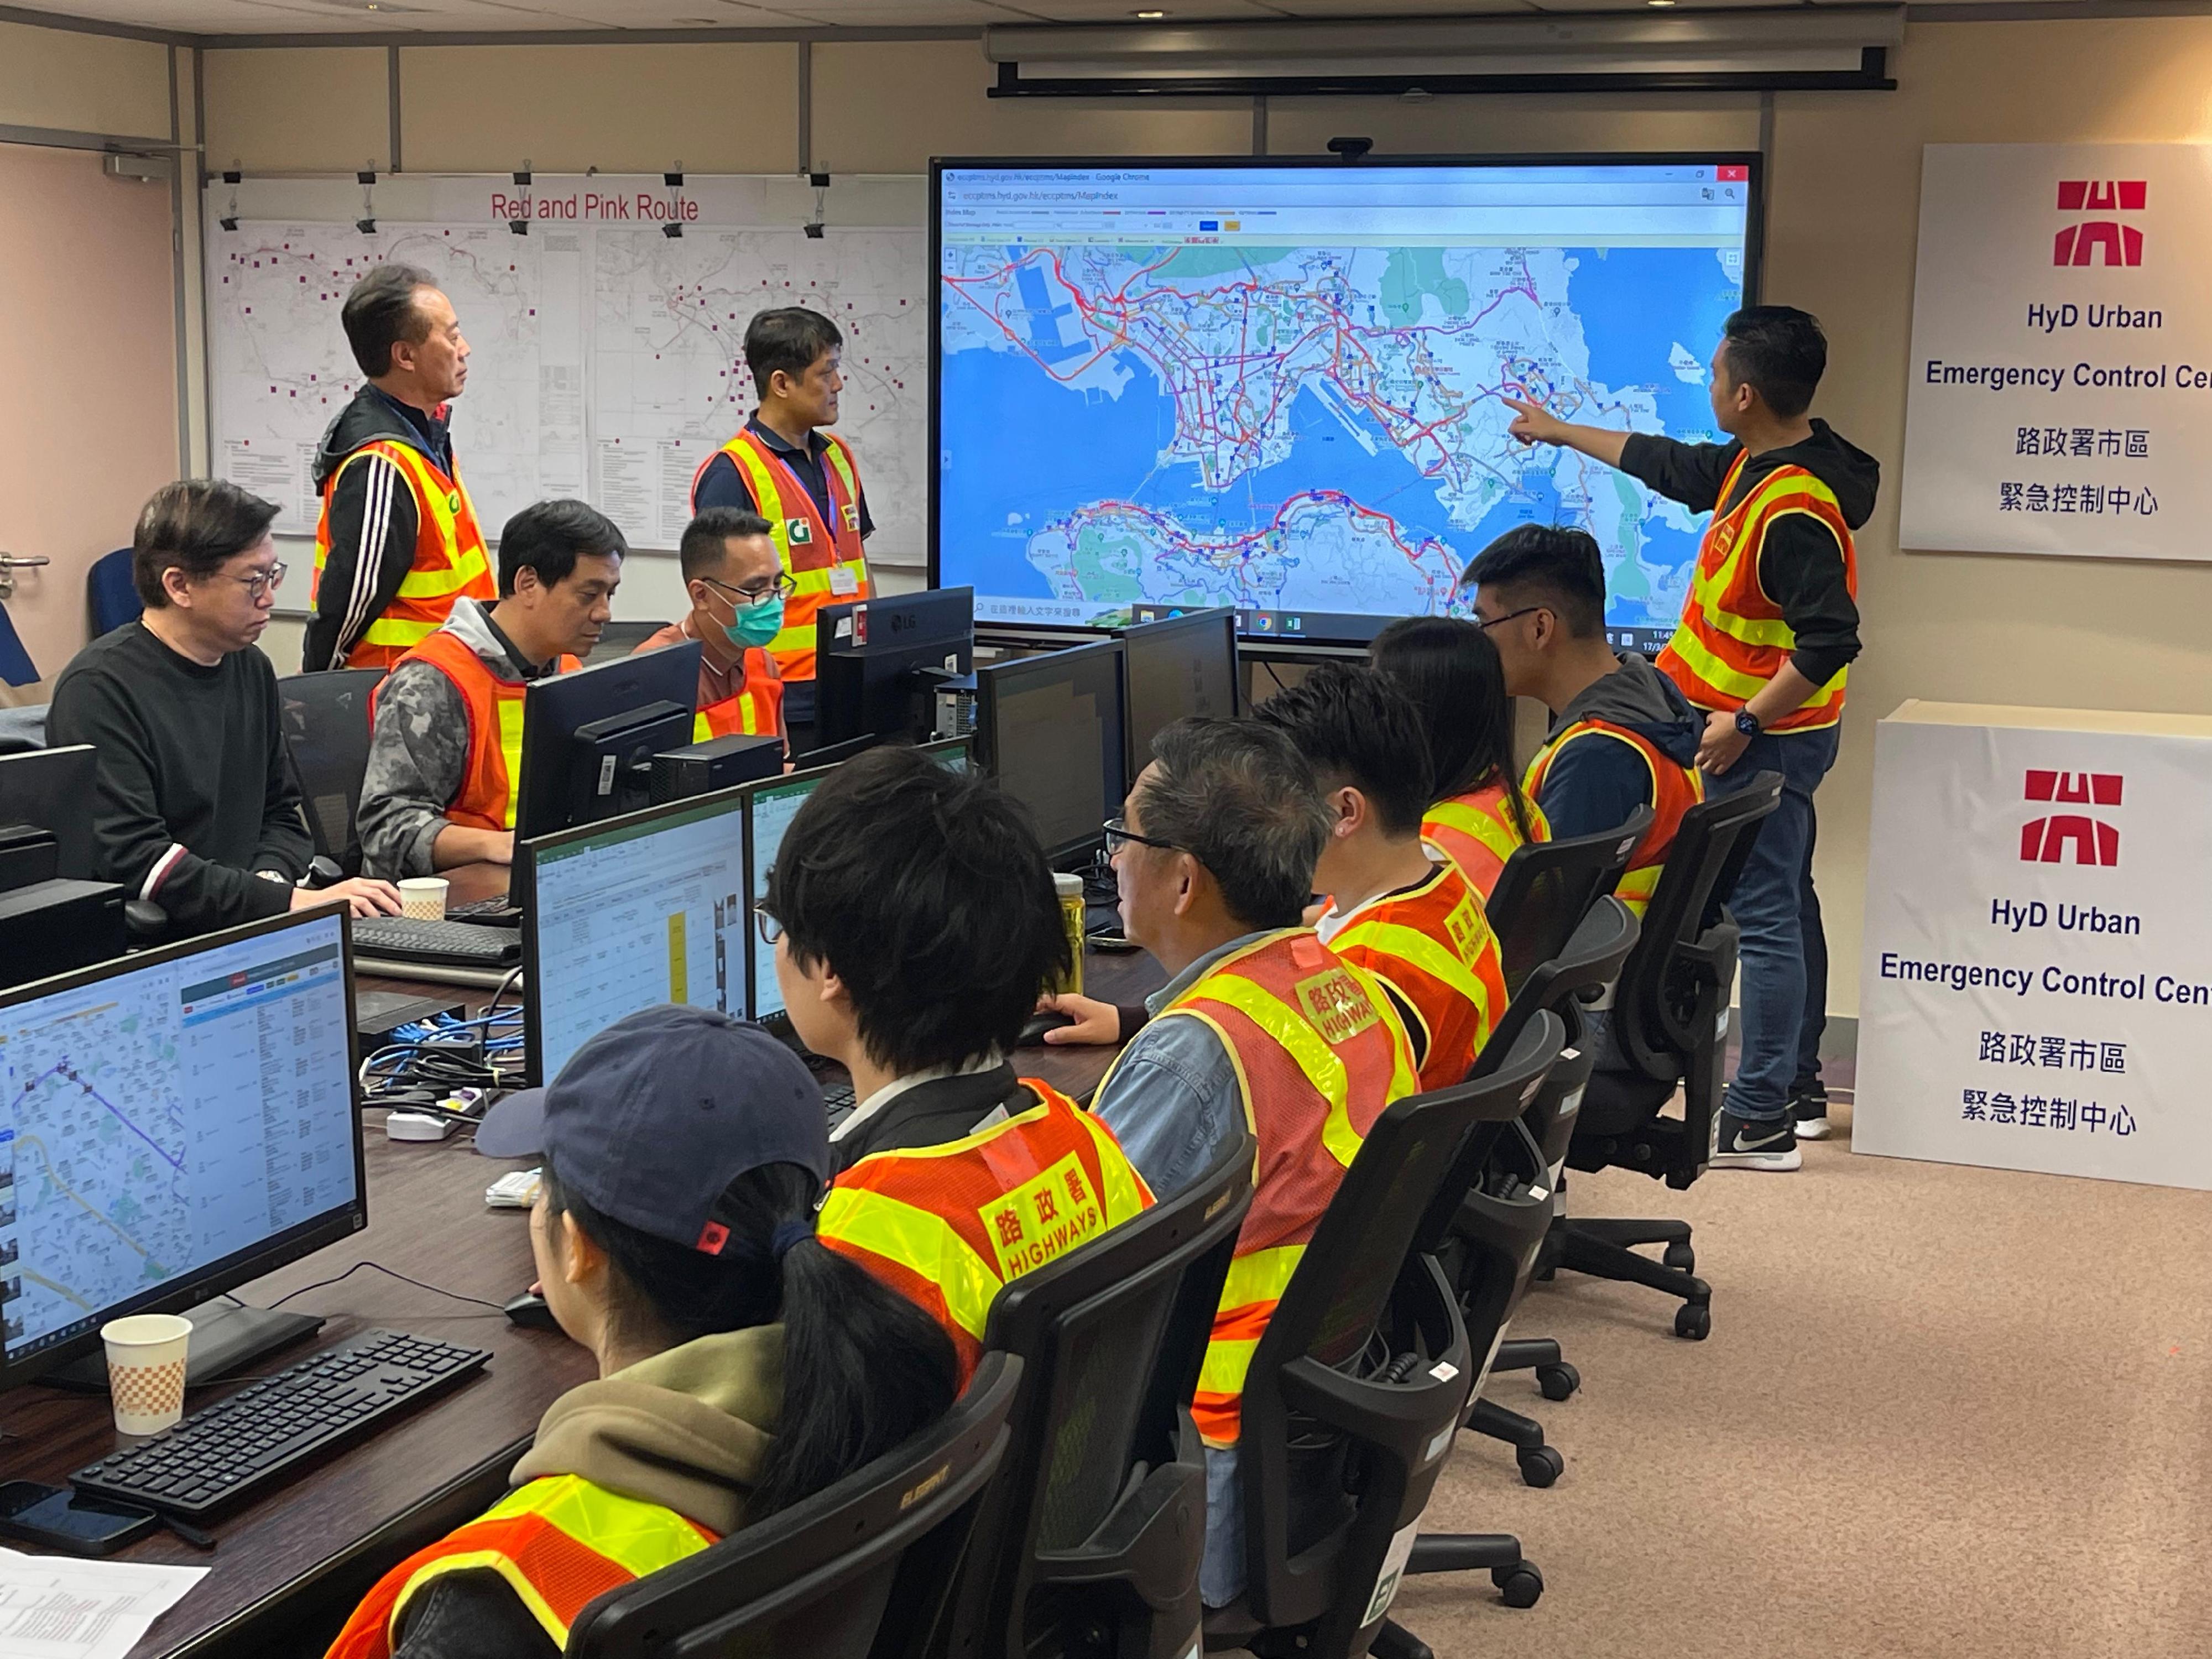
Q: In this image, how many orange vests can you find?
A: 11